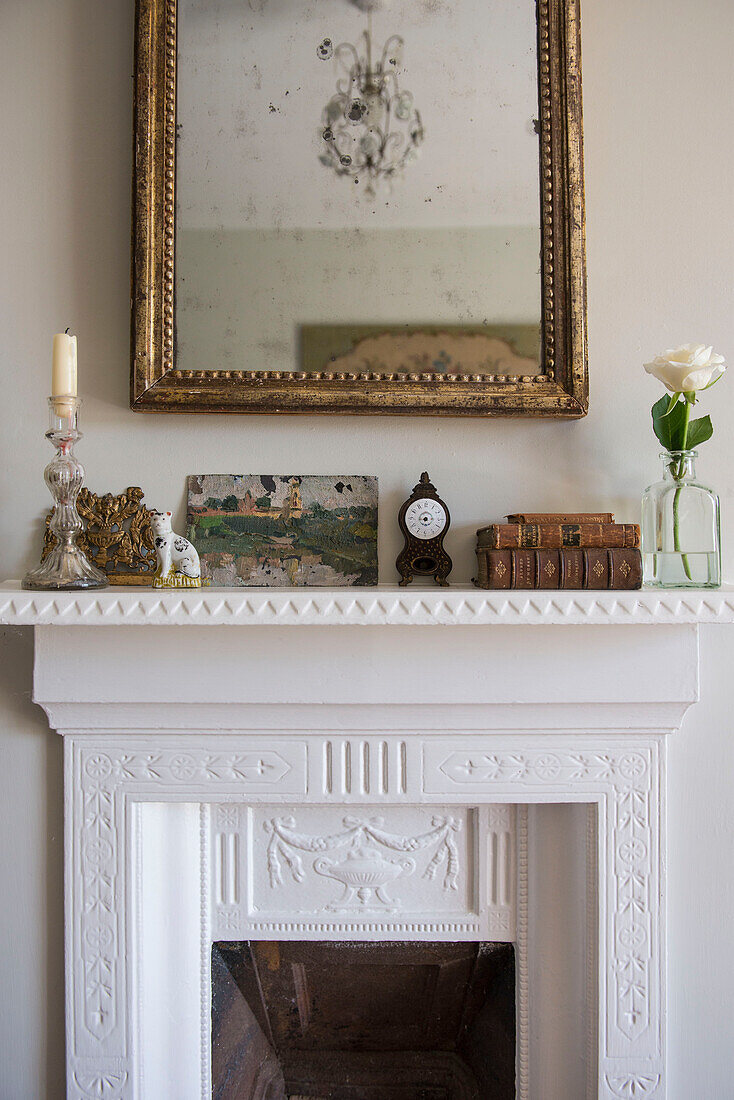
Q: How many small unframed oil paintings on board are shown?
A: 1